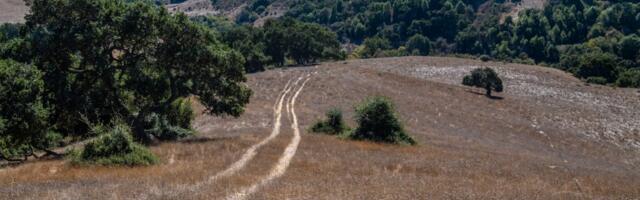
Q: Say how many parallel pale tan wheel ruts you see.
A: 2